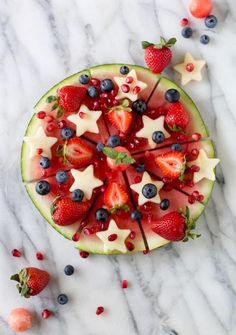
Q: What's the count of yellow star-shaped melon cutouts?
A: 9